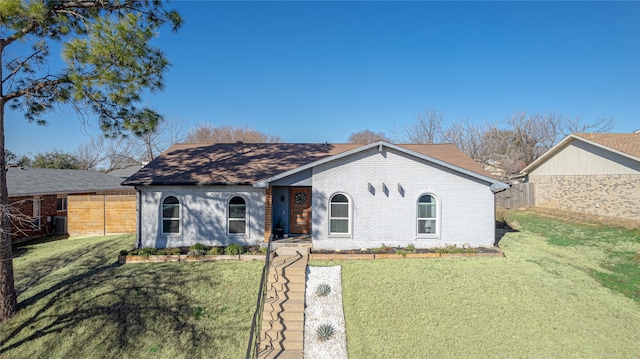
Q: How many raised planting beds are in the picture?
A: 2